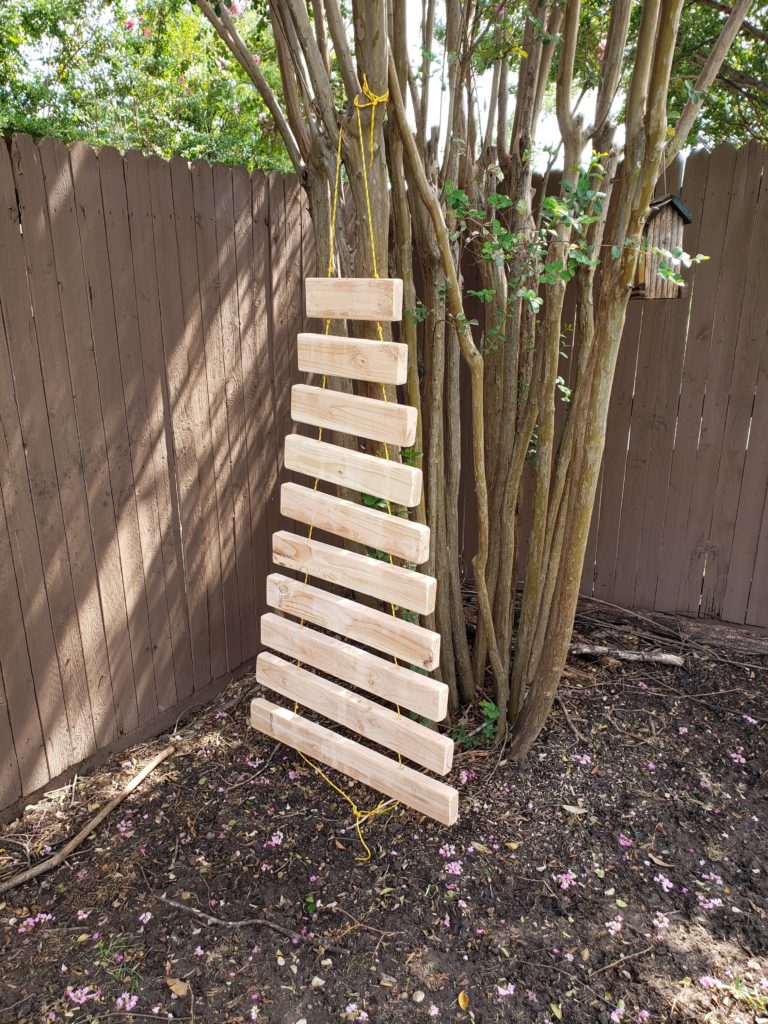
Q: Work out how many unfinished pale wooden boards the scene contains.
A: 10